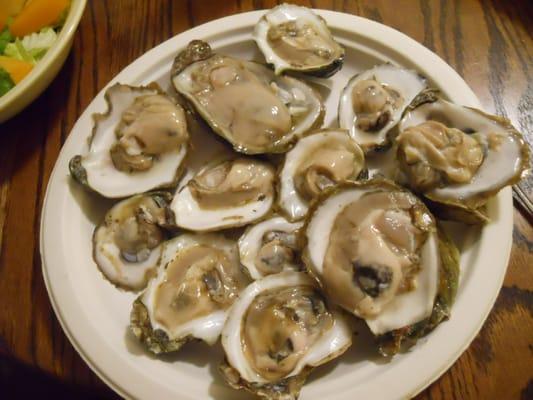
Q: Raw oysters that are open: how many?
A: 12